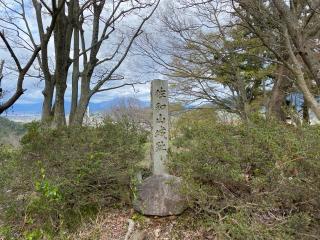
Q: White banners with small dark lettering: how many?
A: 0